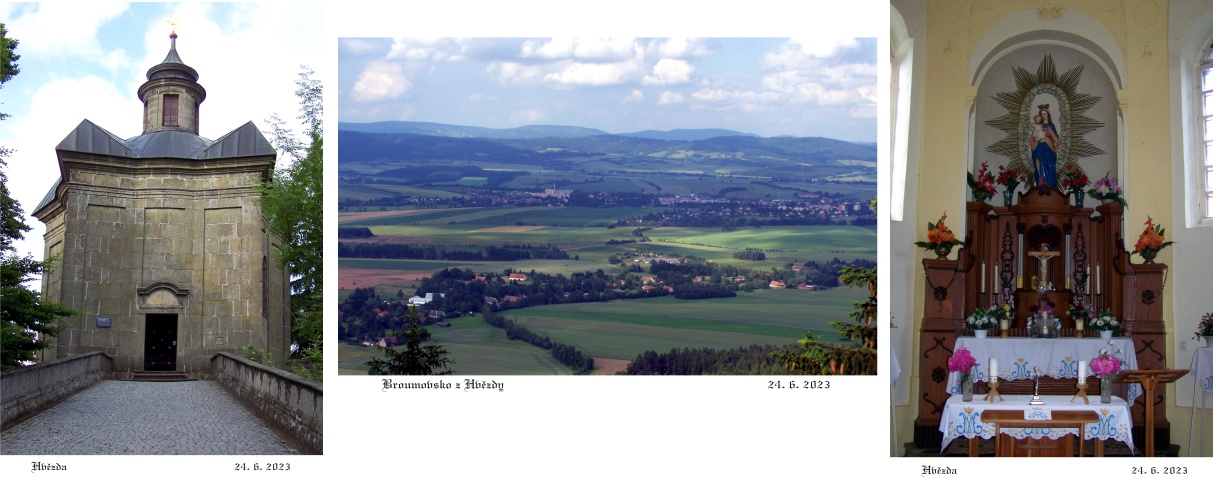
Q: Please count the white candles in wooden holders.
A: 2